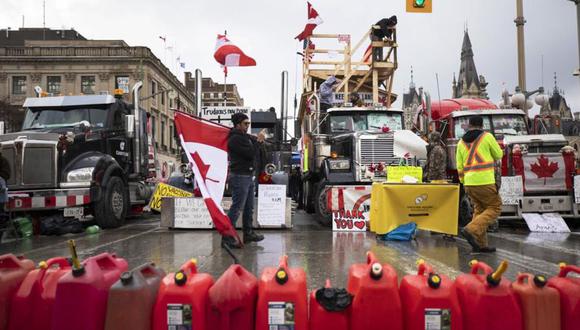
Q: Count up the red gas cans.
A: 13